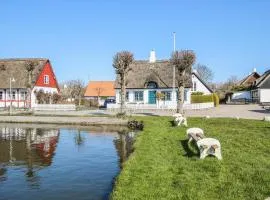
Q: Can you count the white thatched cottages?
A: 1